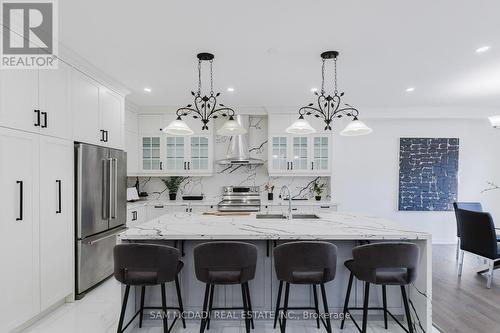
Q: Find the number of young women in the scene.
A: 0